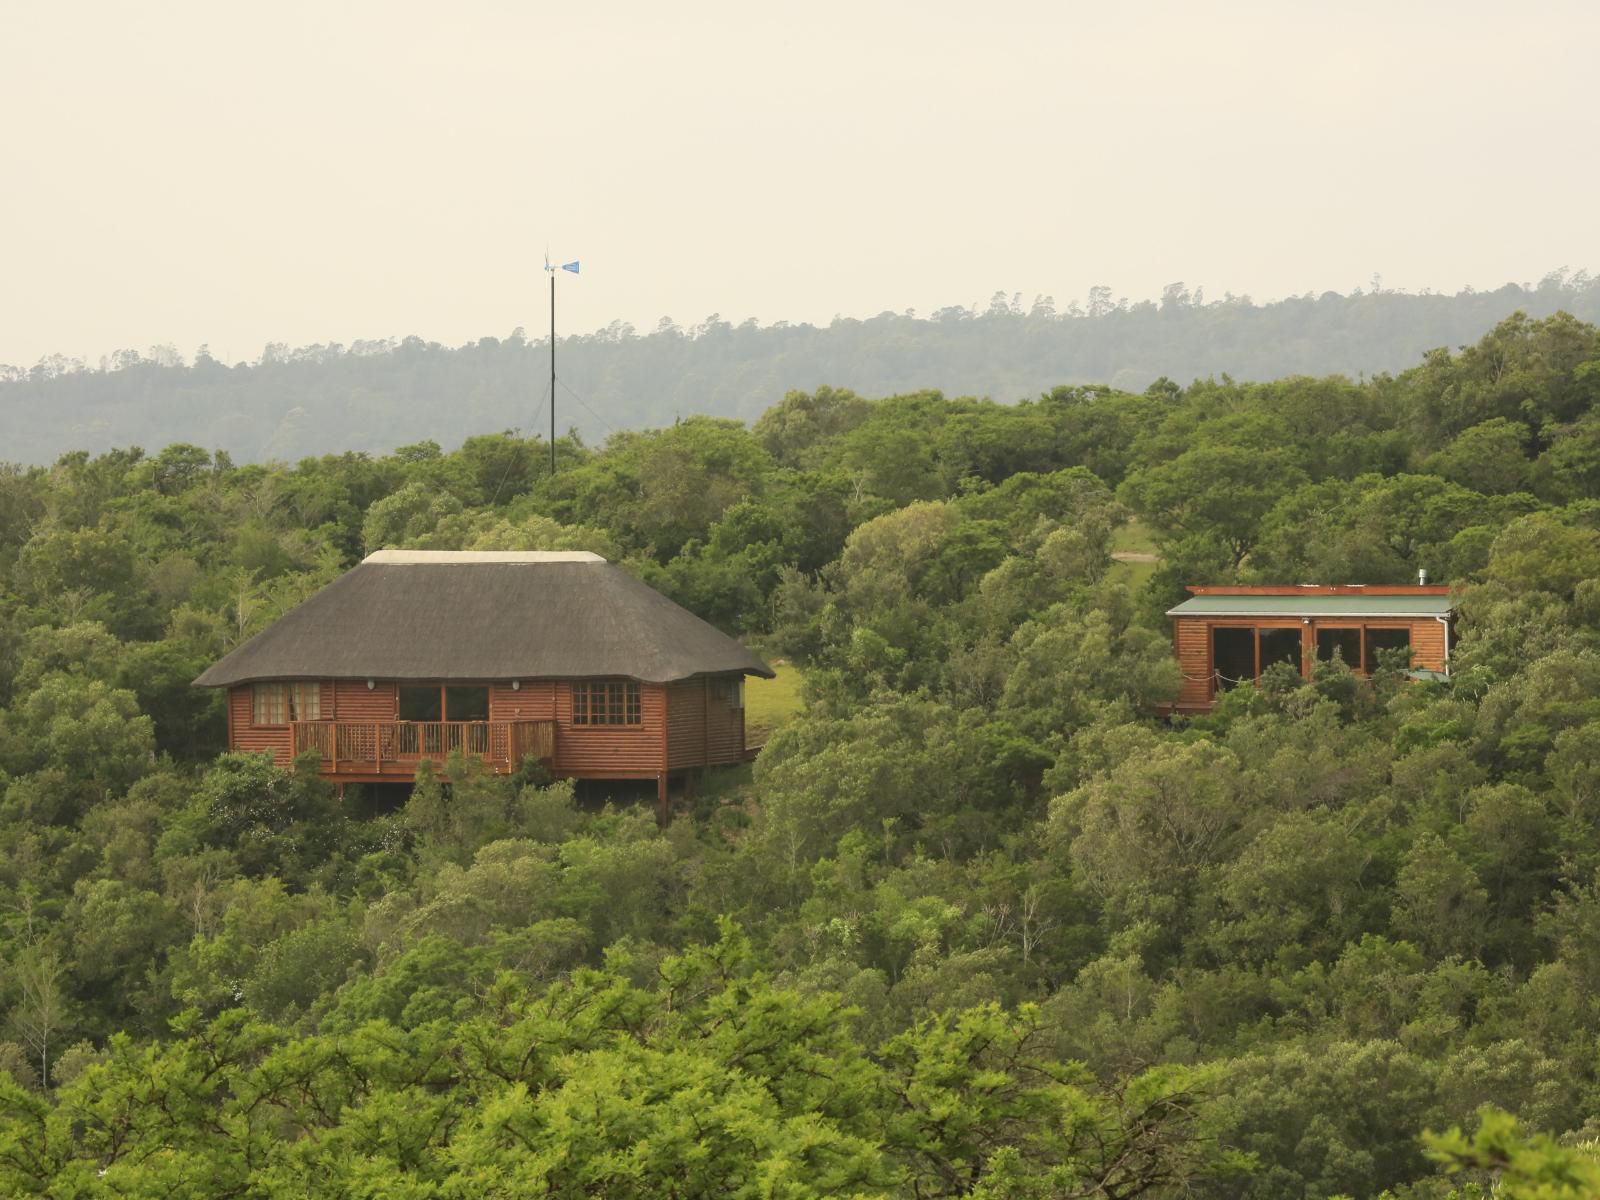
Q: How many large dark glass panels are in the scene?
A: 6